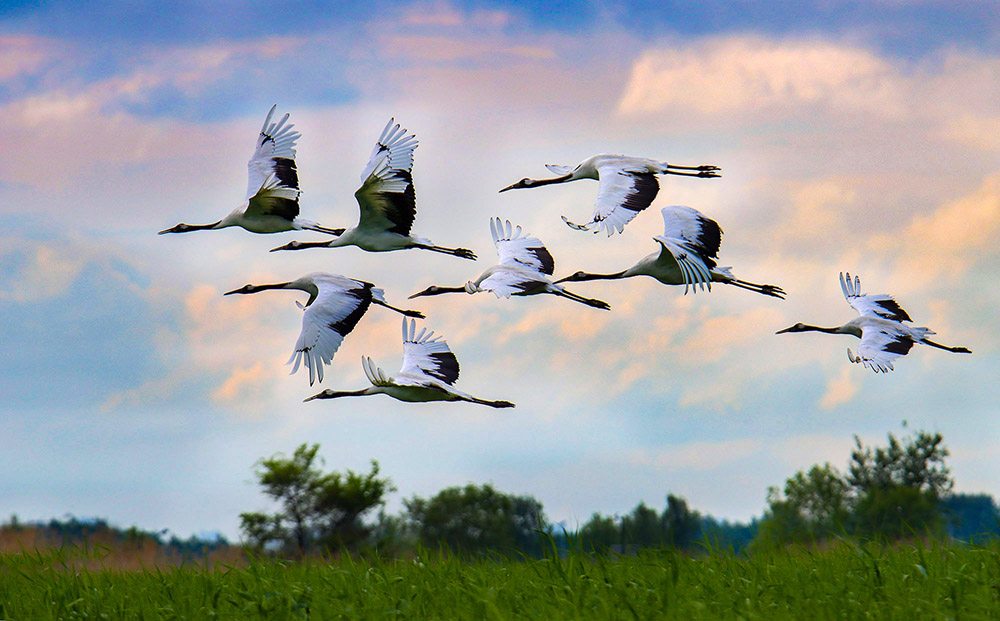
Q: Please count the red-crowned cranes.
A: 8